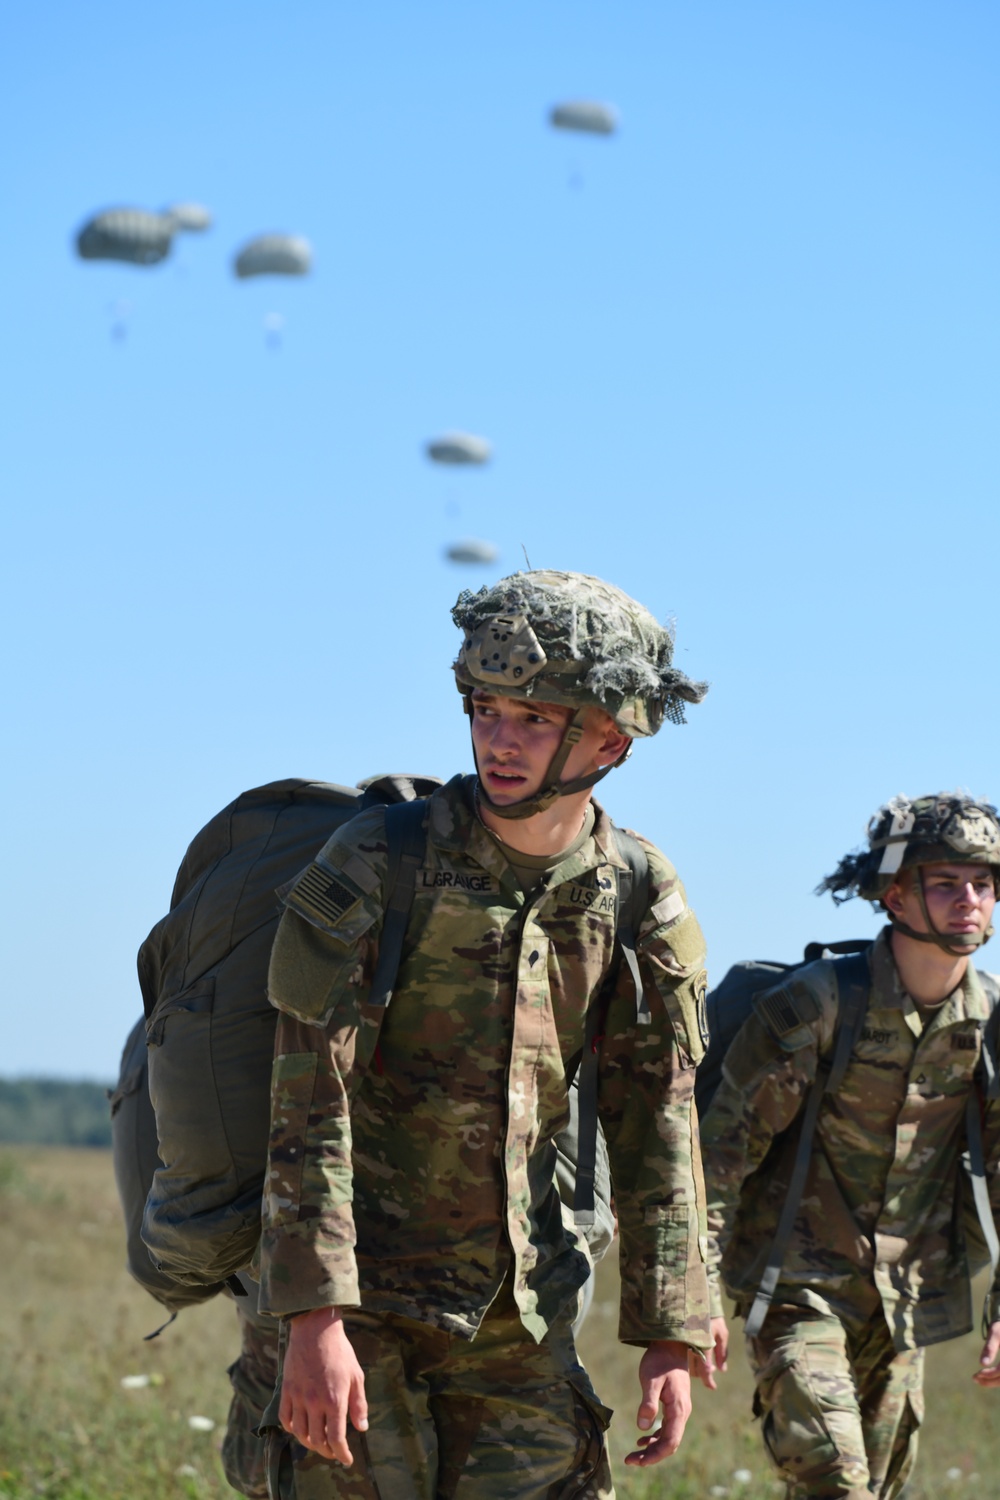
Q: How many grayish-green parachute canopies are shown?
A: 6